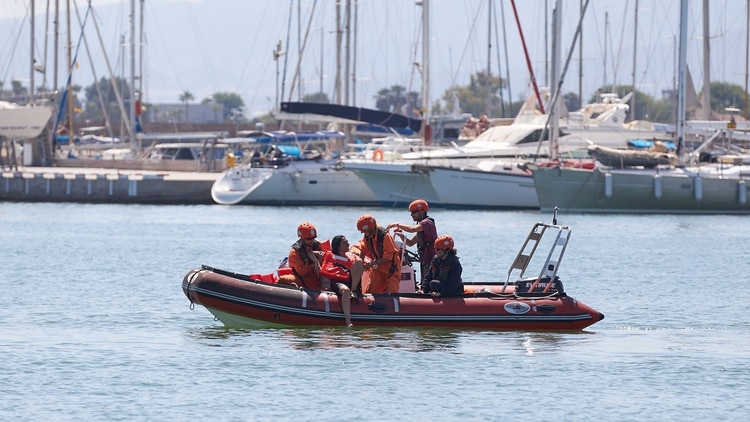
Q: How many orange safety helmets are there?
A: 4